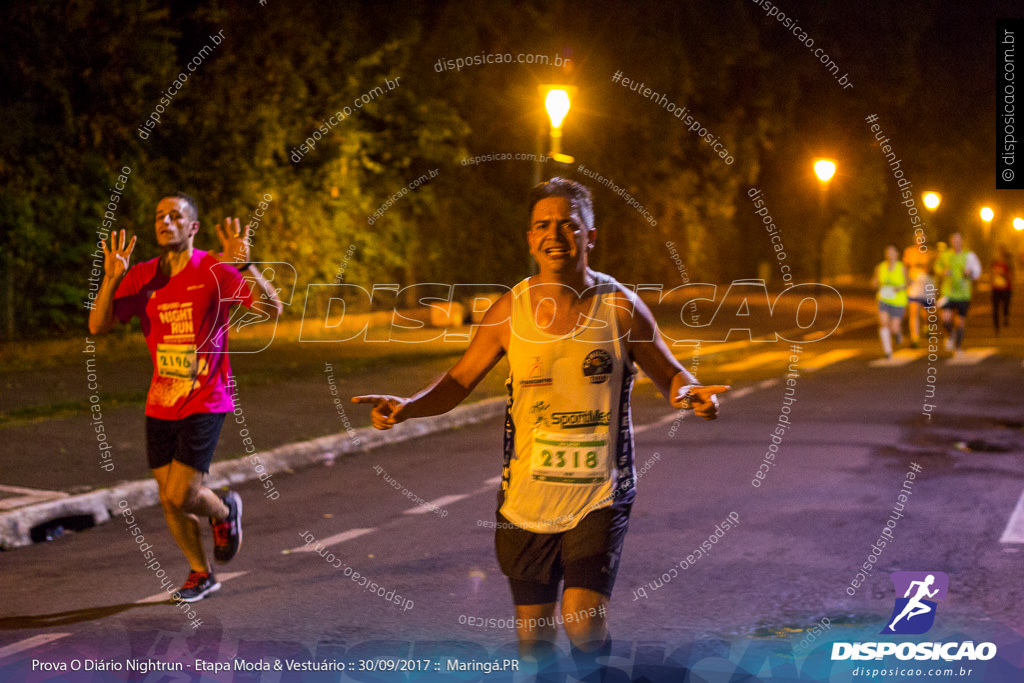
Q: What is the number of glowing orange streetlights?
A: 5